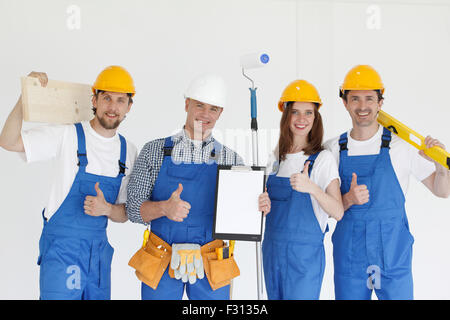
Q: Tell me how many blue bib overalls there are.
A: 4